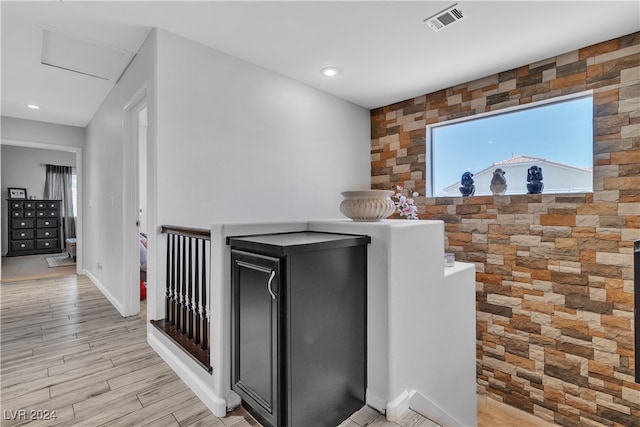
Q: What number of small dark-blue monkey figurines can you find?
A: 2